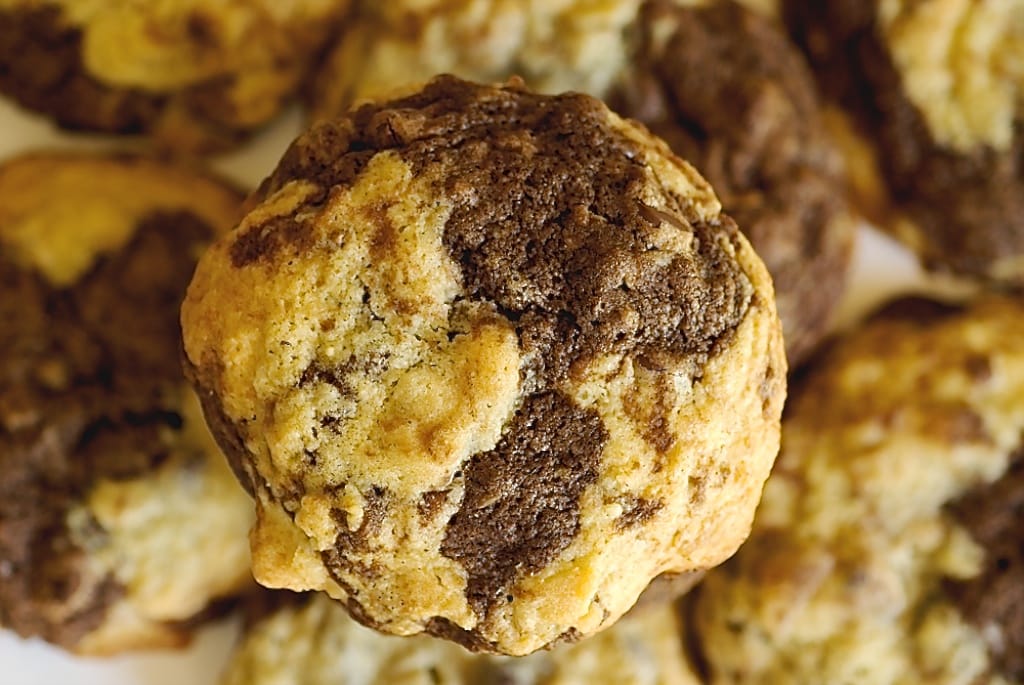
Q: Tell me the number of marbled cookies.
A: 7